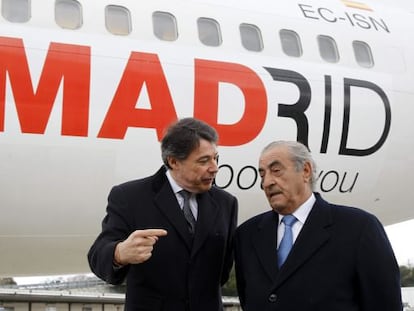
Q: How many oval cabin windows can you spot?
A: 9